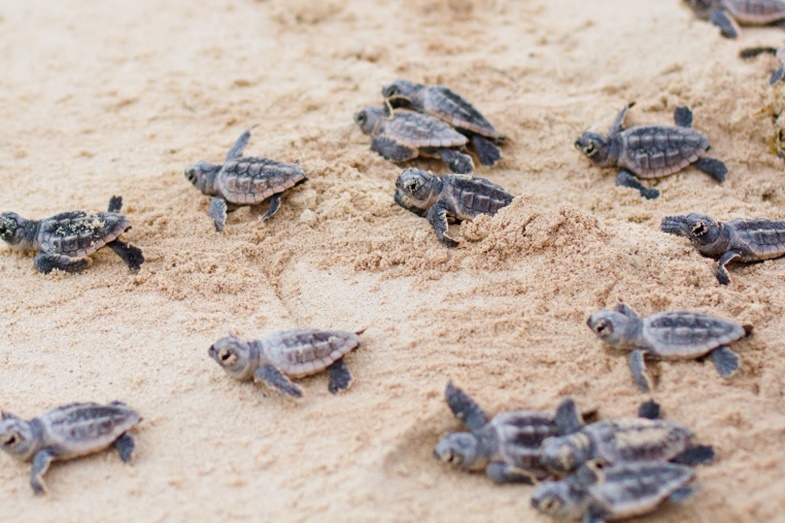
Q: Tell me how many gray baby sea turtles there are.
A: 15